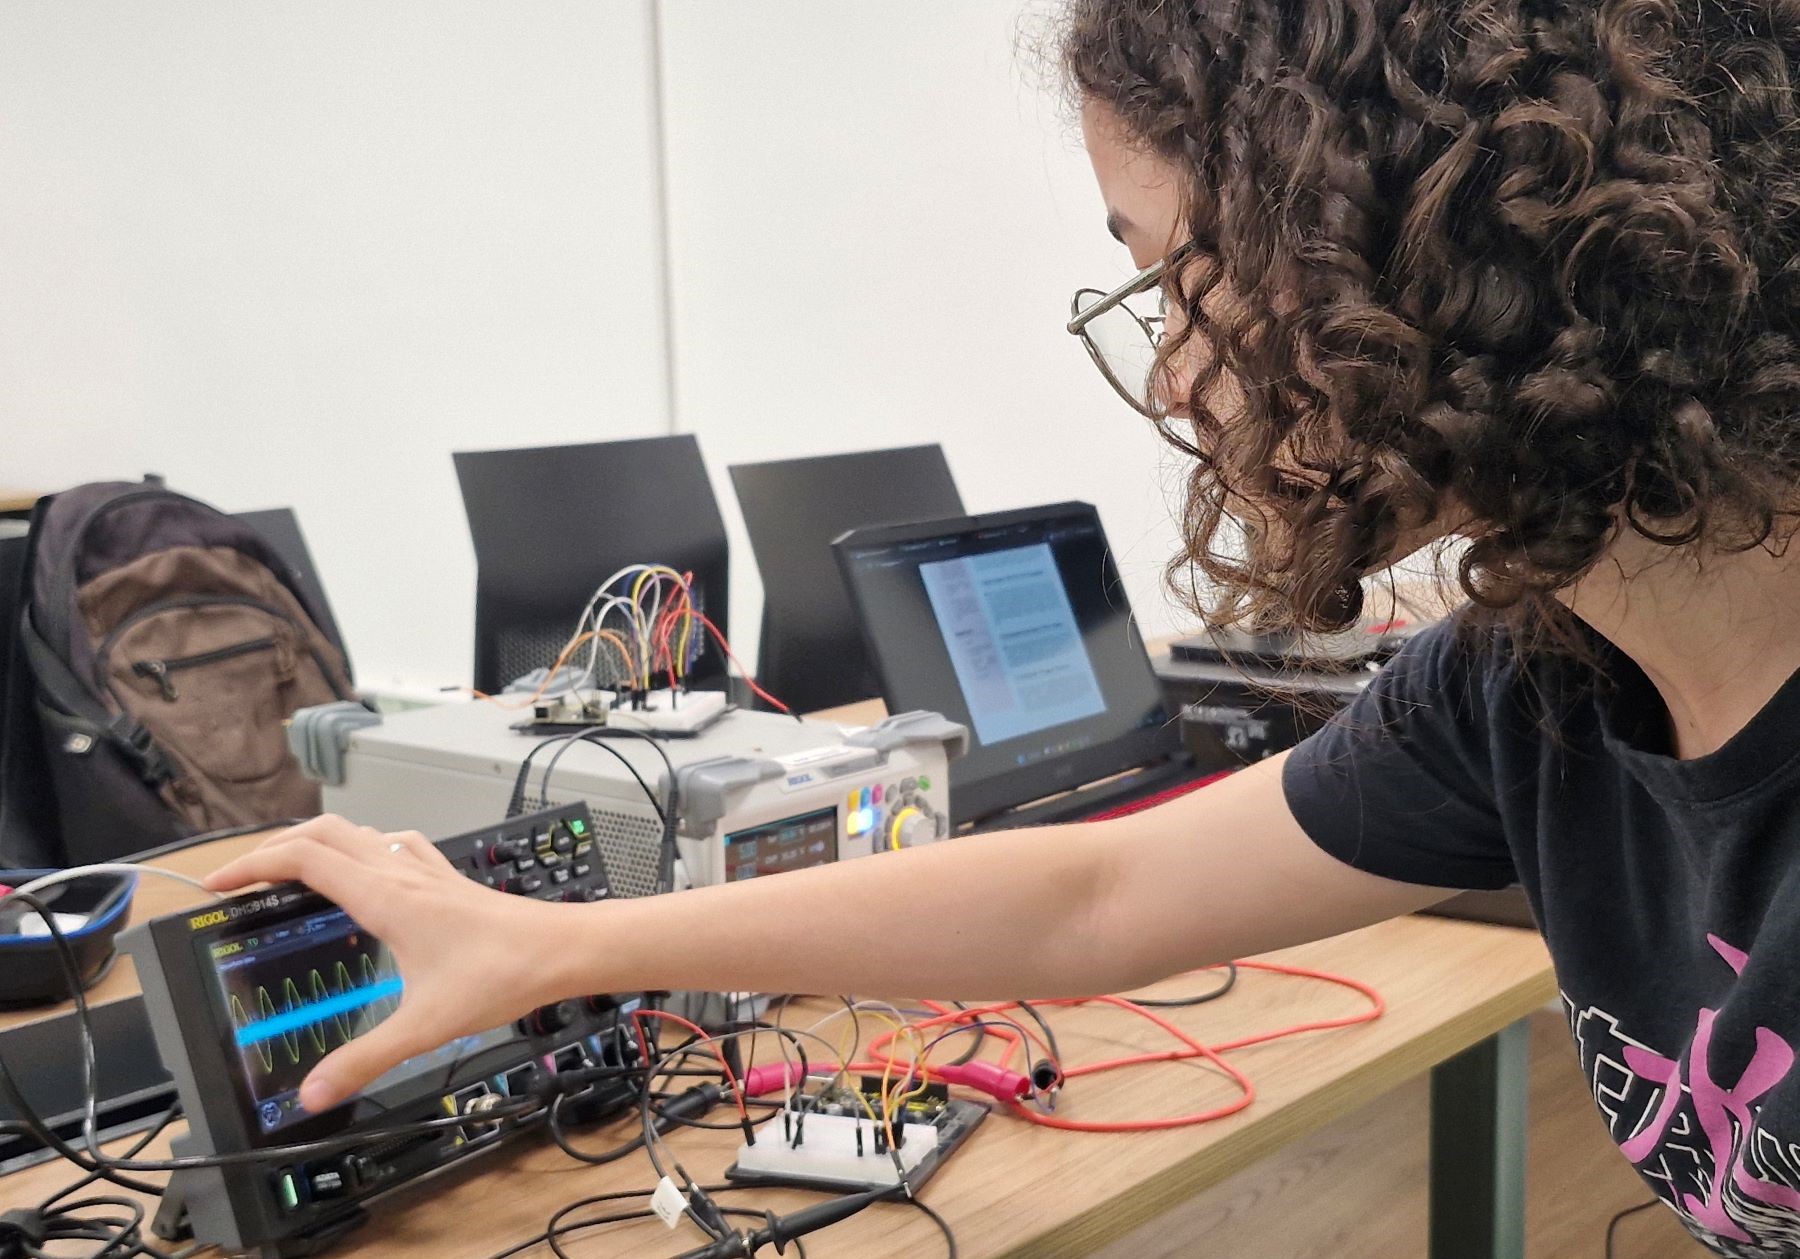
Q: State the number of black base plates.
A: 2